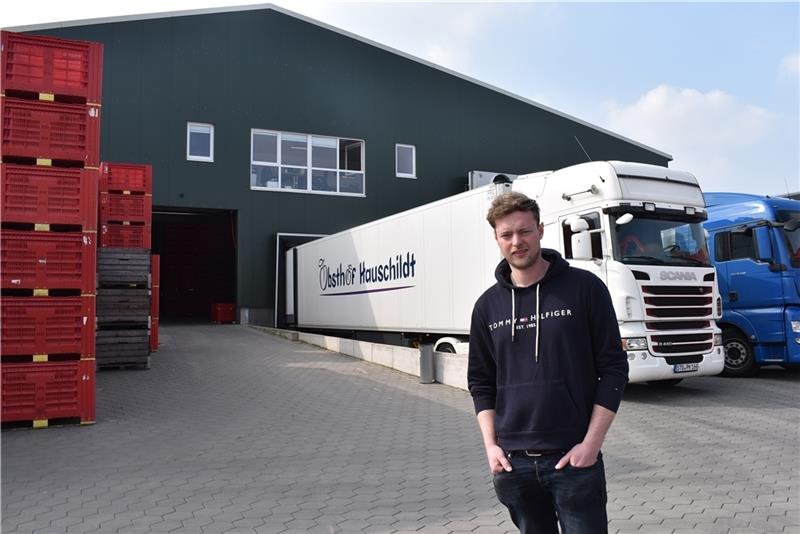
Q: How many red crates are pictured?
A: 13